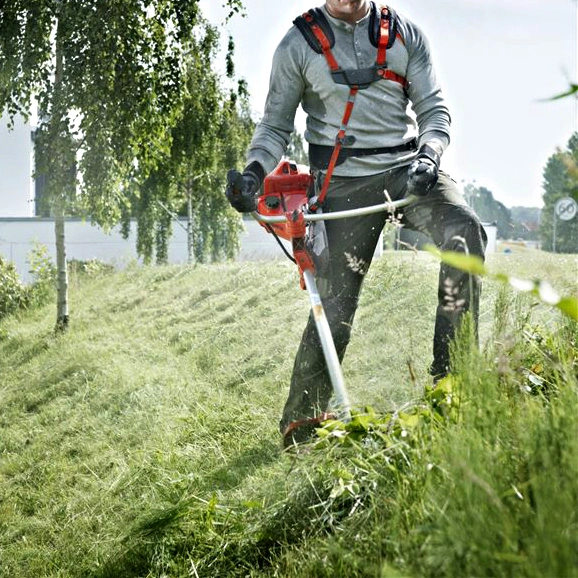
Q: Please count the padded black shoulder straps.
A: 2